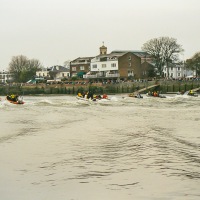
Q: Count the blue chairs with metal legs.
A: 0